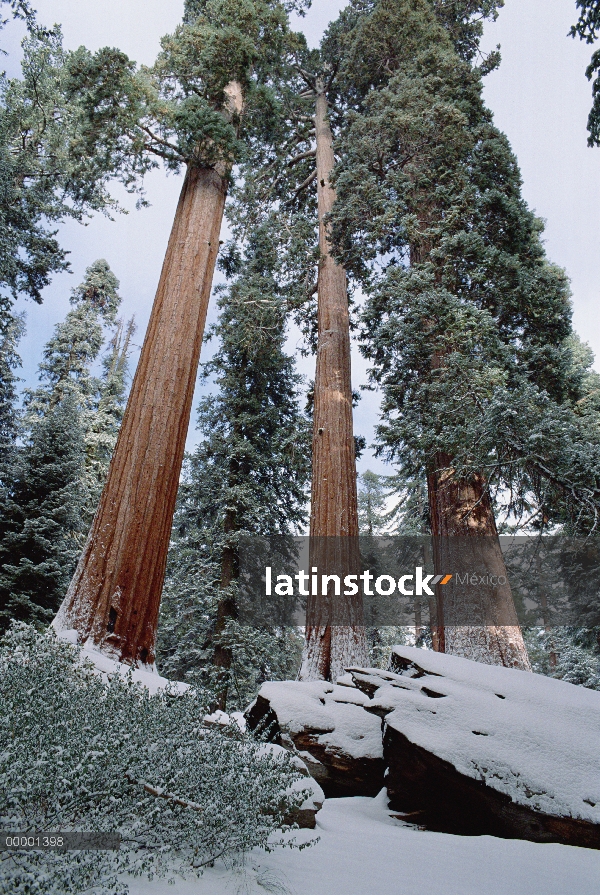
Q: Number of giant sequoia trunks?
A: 3